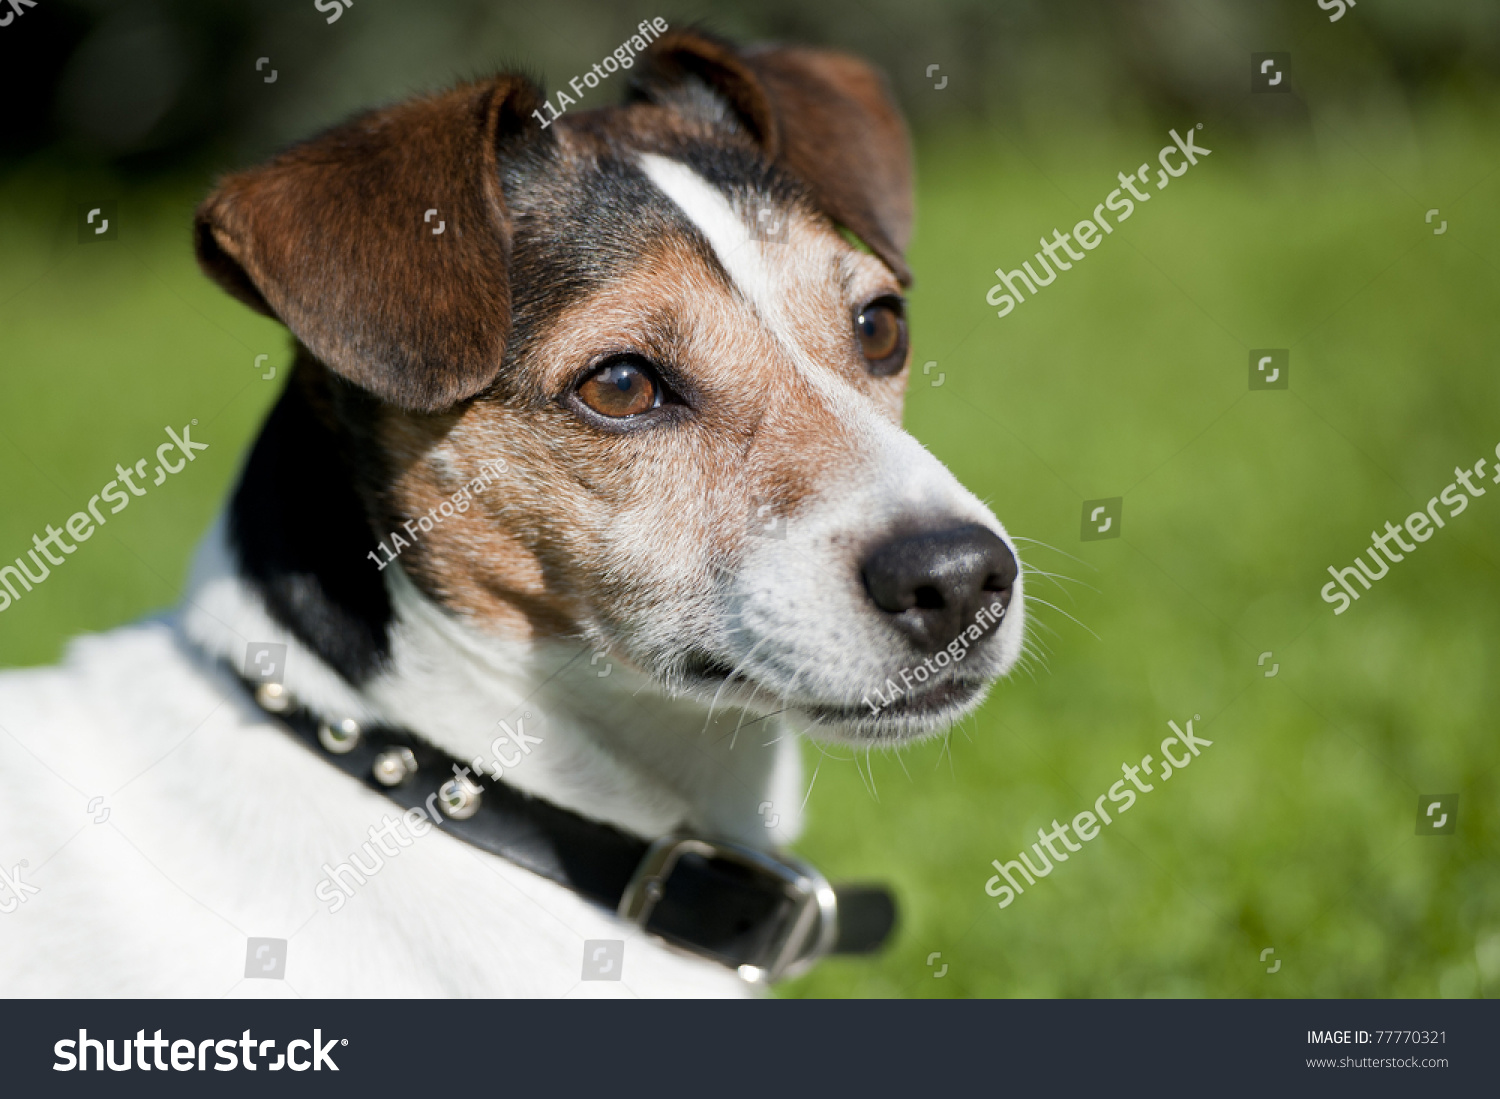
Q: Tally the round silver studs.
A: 4